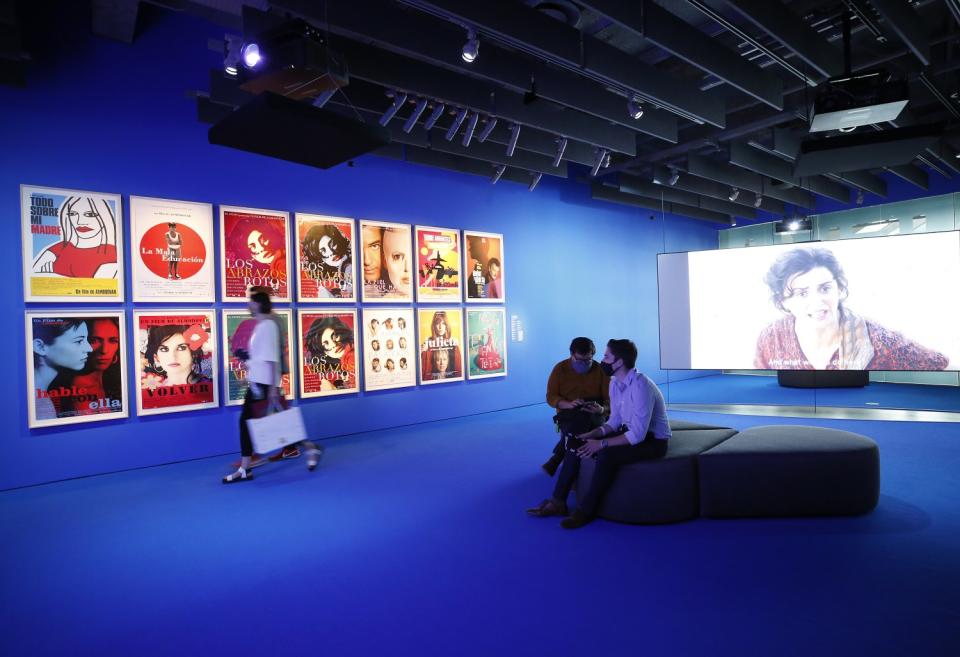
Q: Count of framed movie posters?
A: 14